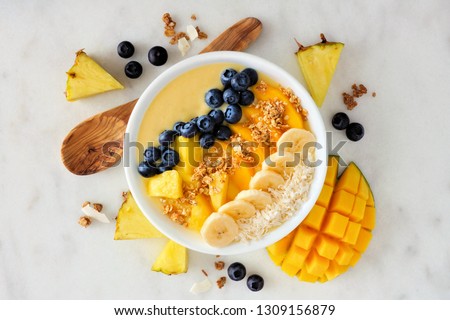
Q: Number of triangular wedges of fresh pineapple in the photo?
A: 4